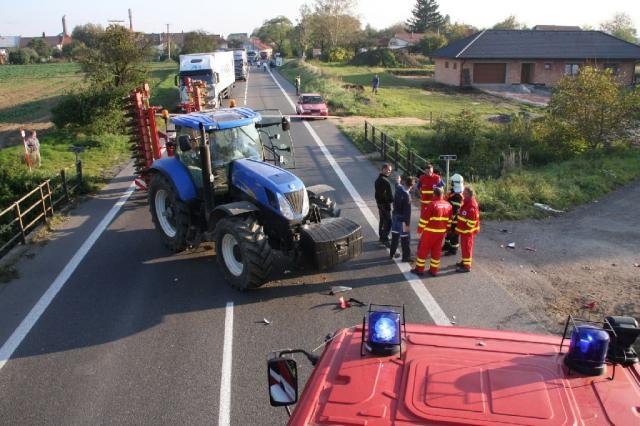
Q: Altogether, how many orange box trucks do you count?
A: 0